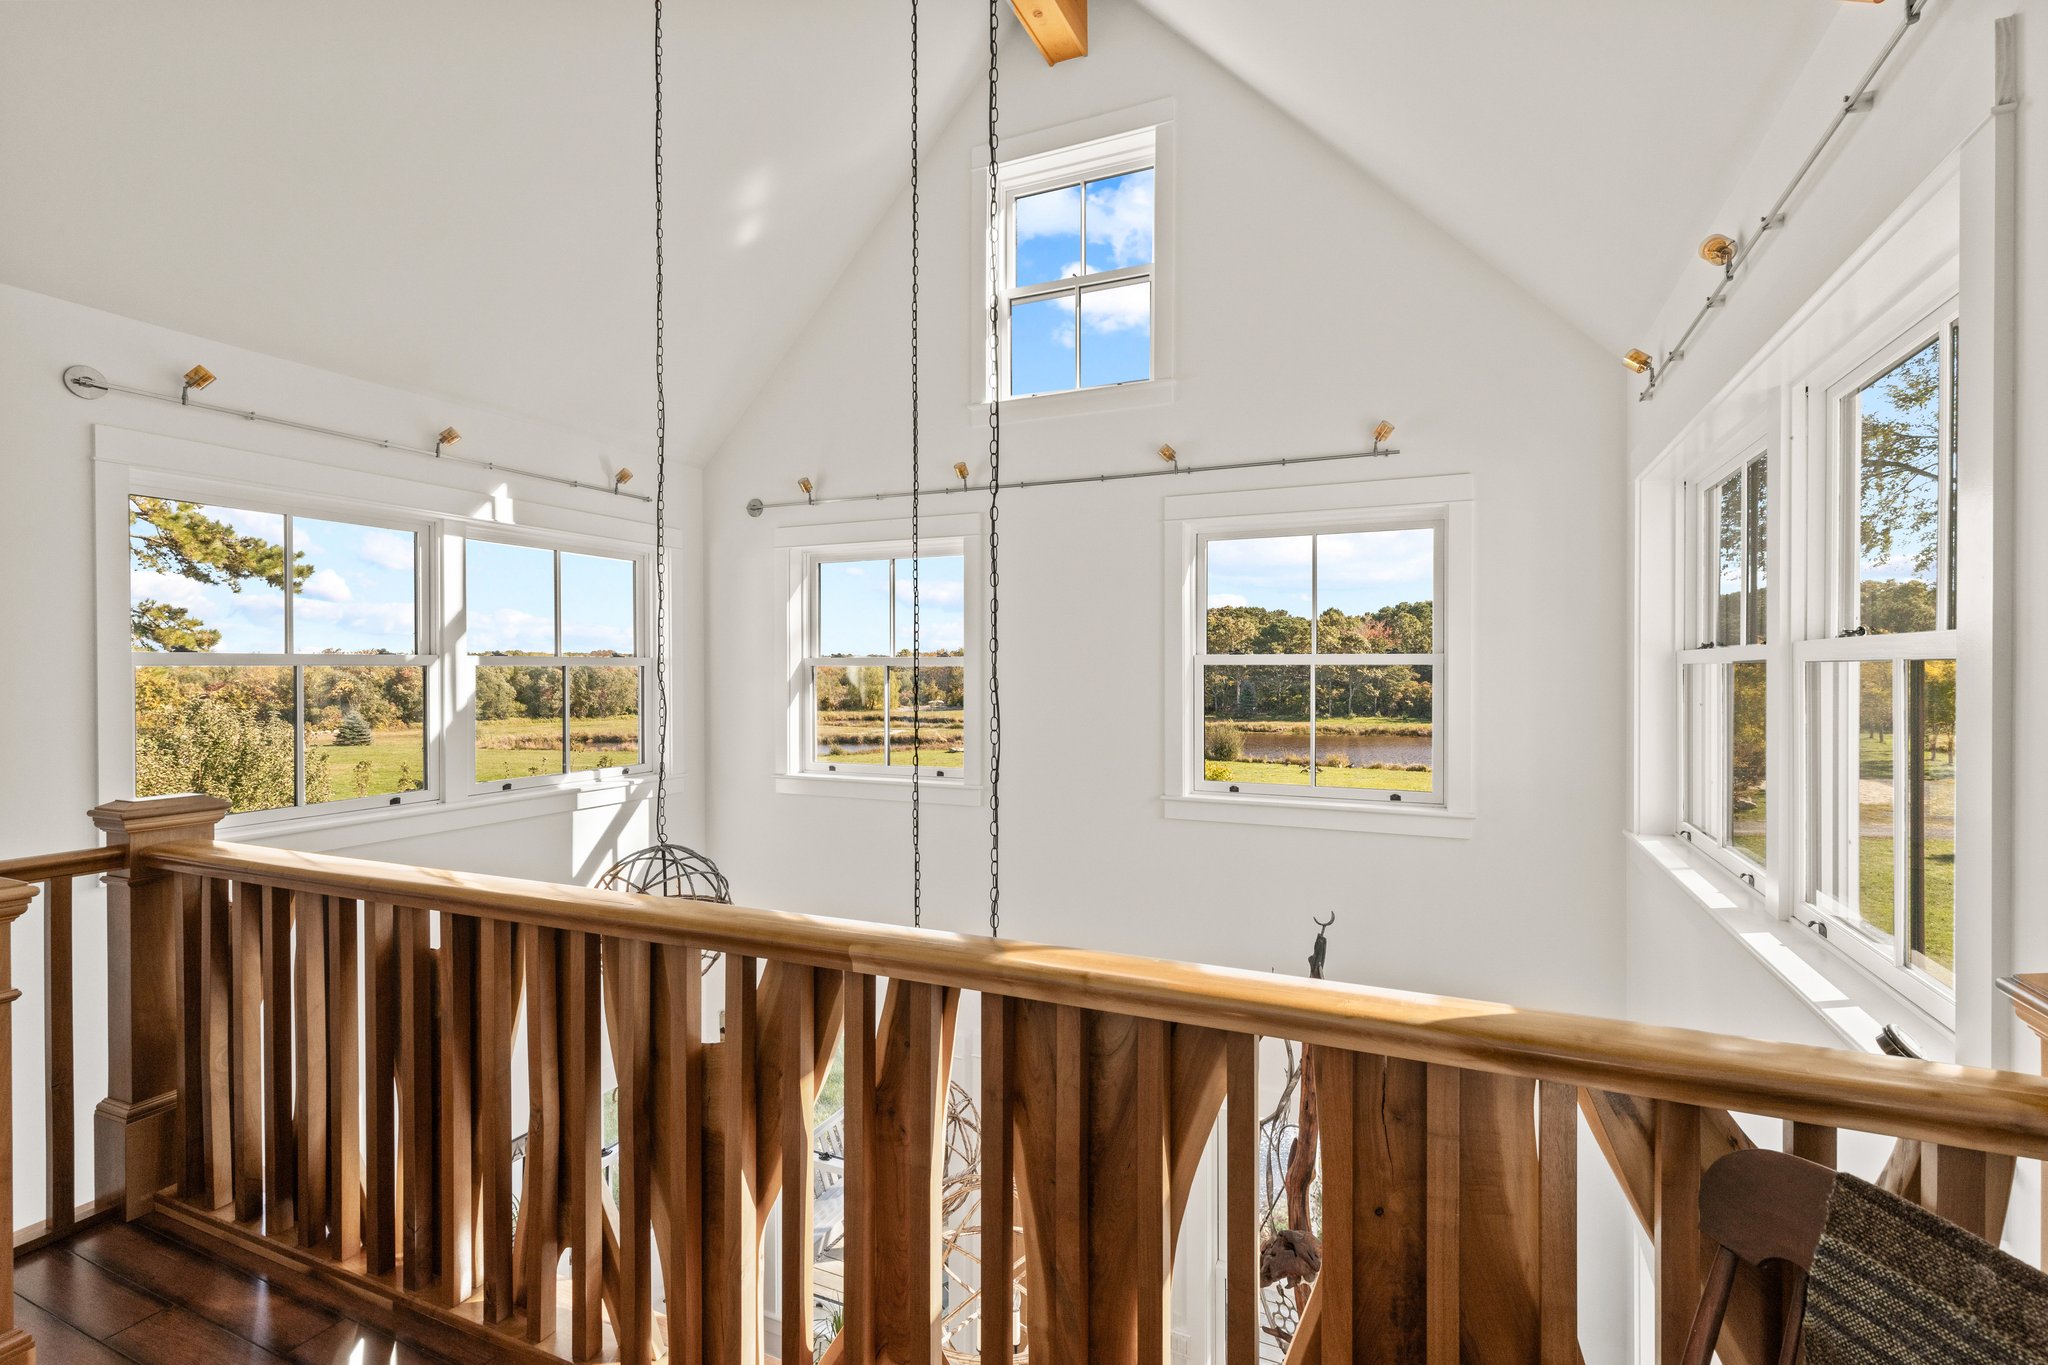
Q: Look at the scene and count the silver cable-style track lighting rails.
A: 3